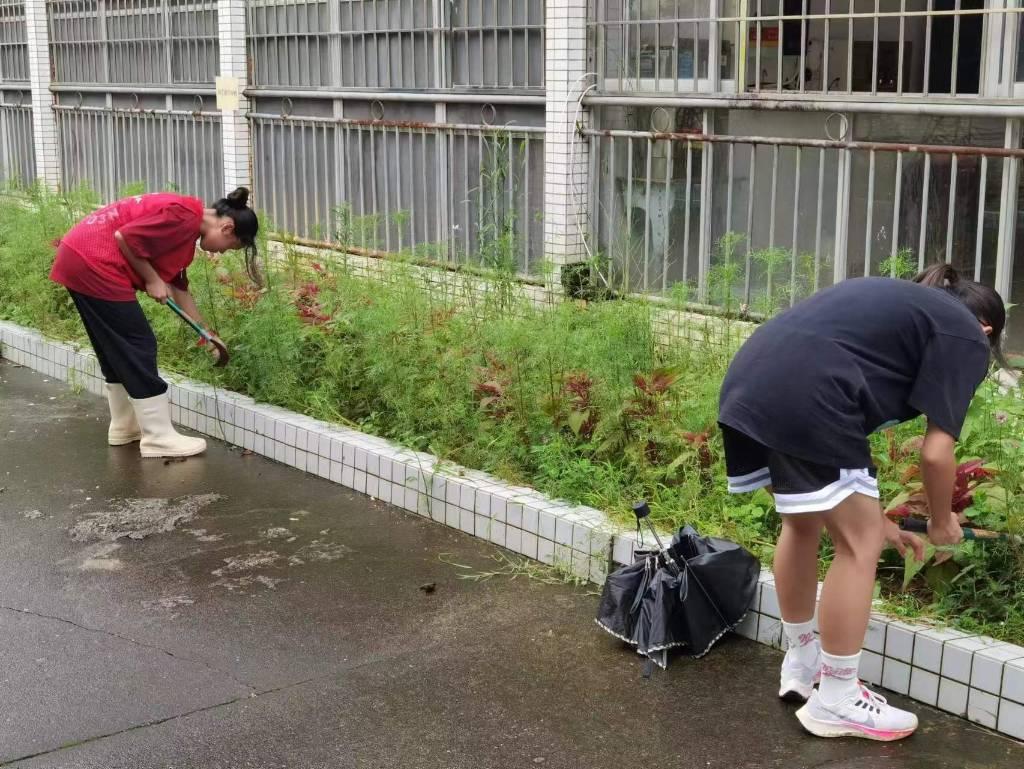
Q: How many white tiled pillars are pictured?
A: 3